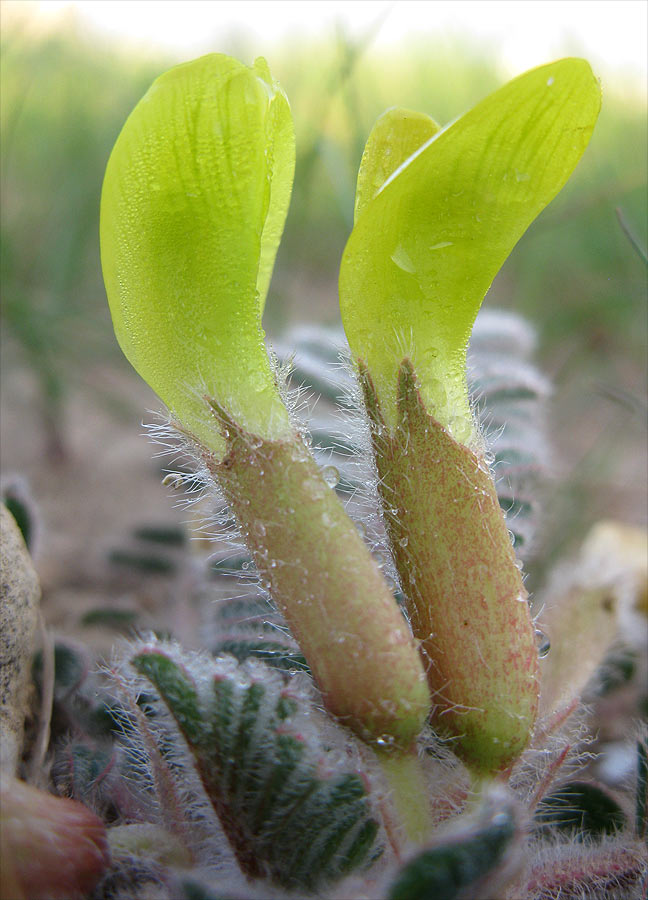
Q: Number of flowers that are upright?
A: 2